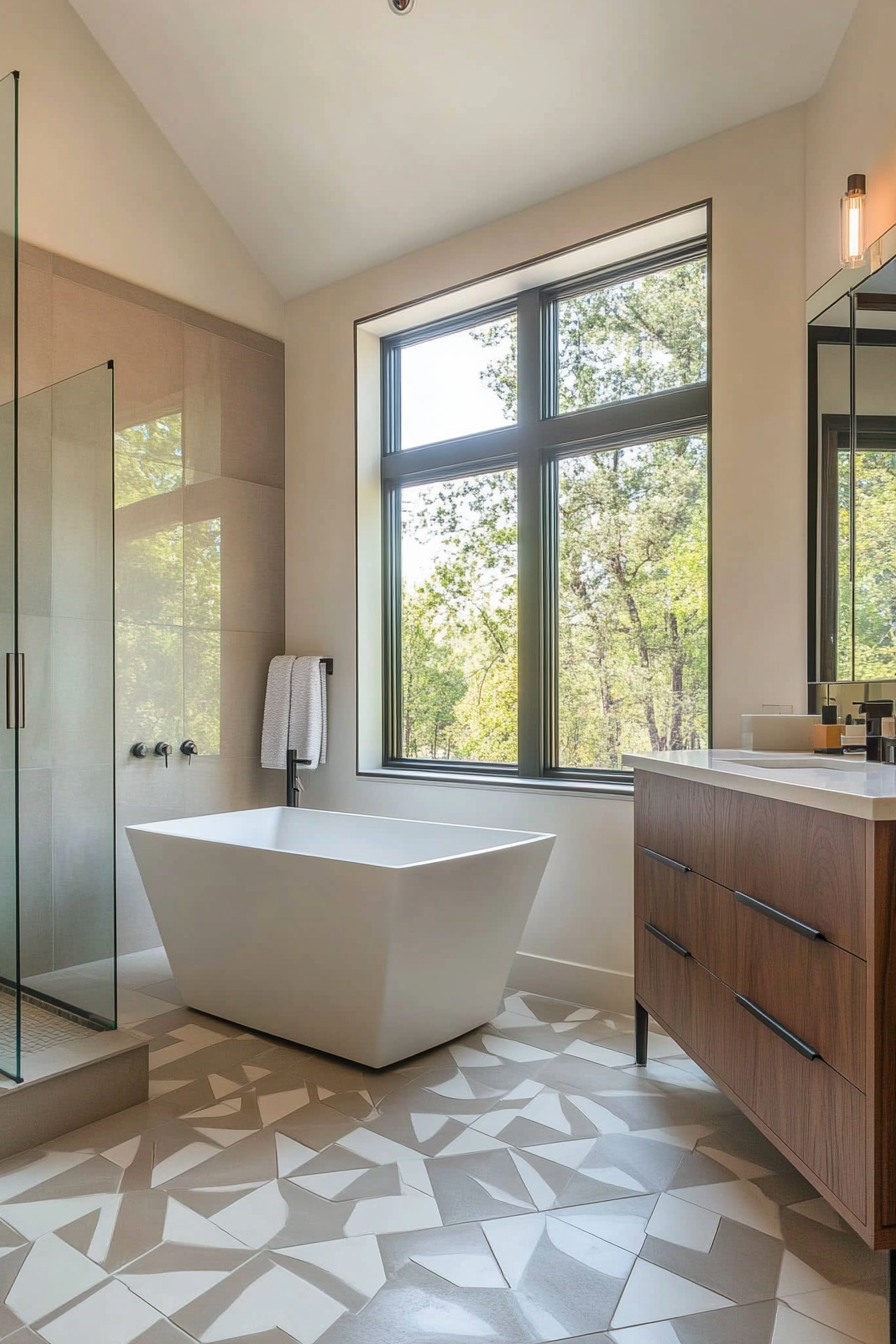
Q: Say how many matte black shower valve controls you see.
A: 3